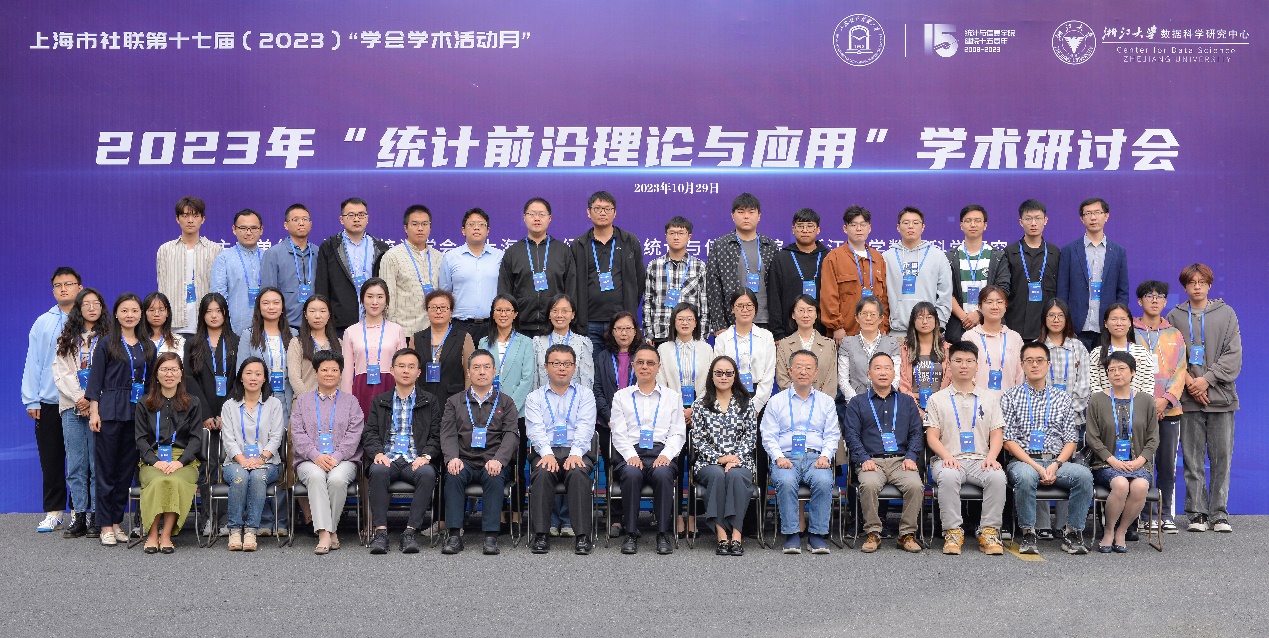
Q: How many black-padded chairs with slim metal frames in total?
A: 13